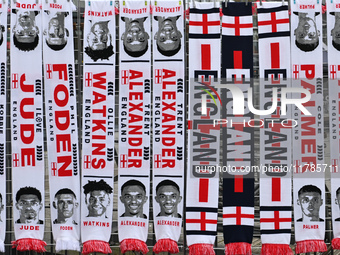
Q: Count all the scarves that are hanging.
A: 11